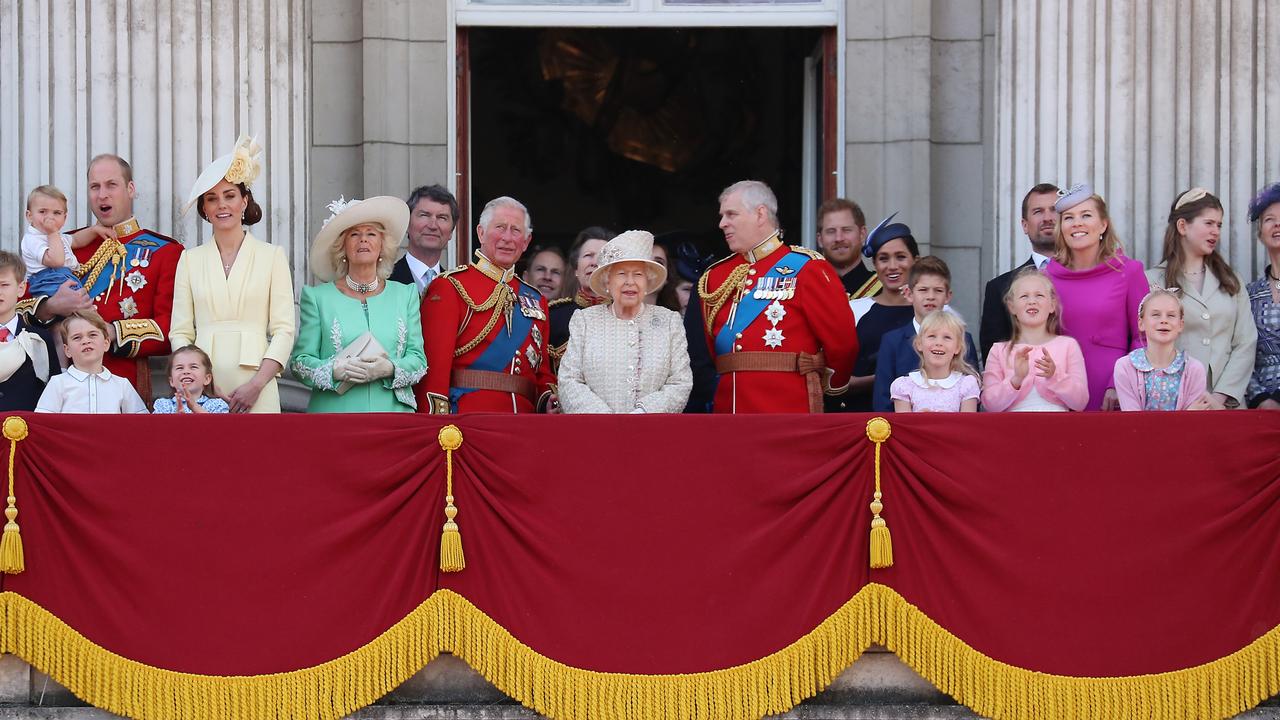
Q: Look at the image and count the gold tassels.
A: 3